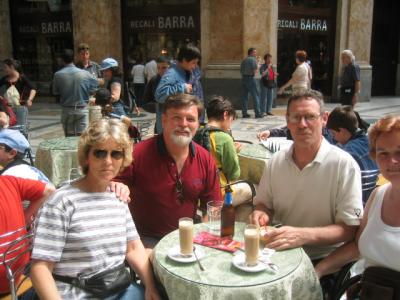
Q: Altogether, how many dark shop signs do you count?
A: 3